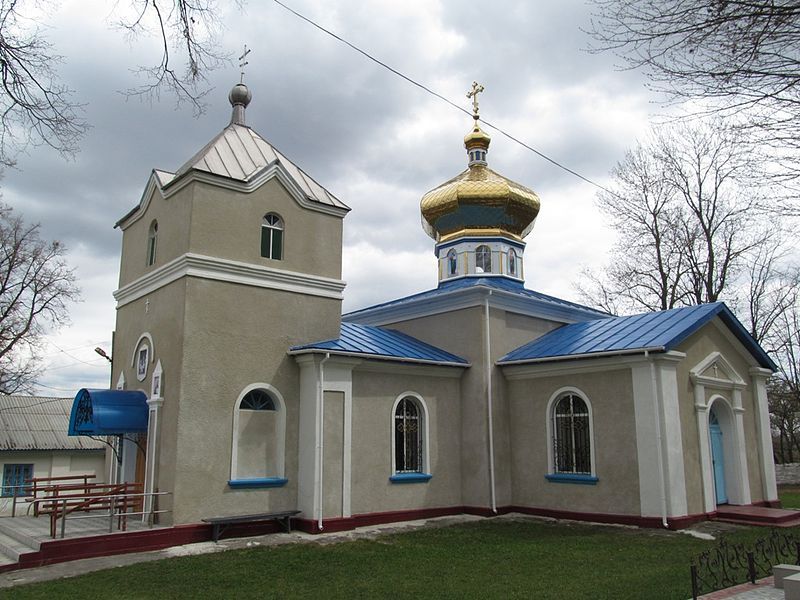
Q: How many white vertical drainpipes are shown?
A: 3